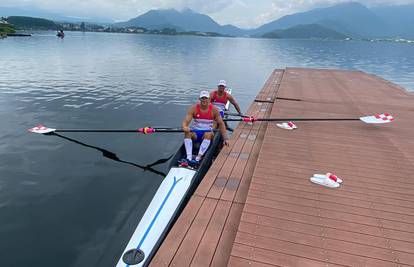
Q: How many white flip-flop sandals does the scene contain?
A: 4